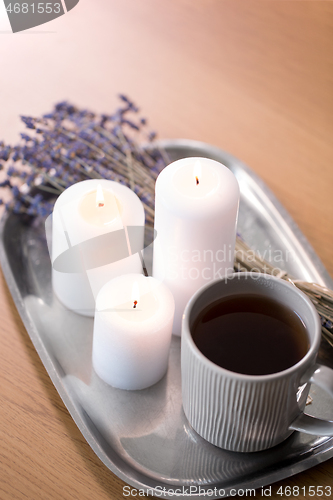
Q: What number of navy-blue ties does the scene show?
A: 0